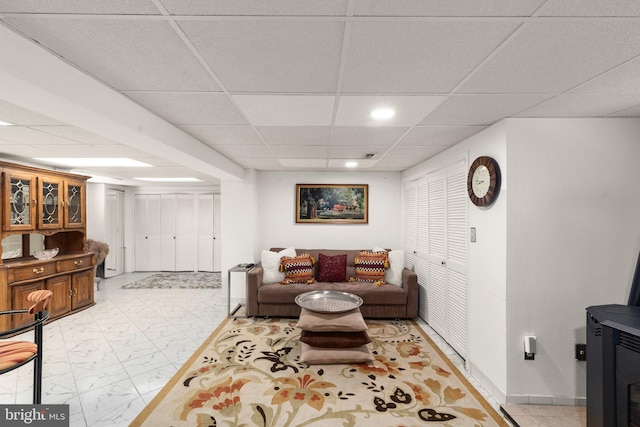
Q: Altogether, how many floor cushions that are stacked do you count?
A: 3